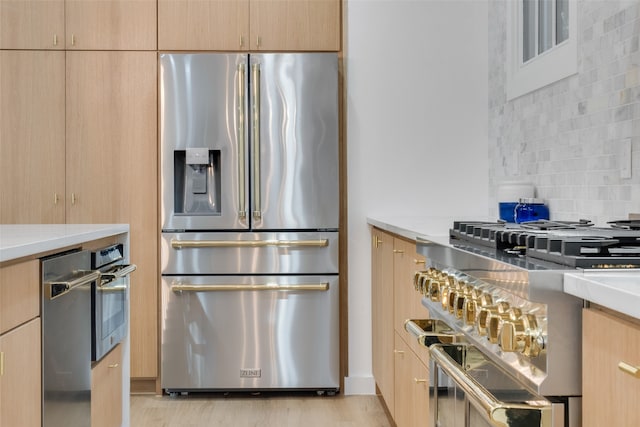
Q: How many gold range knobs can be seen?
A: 11